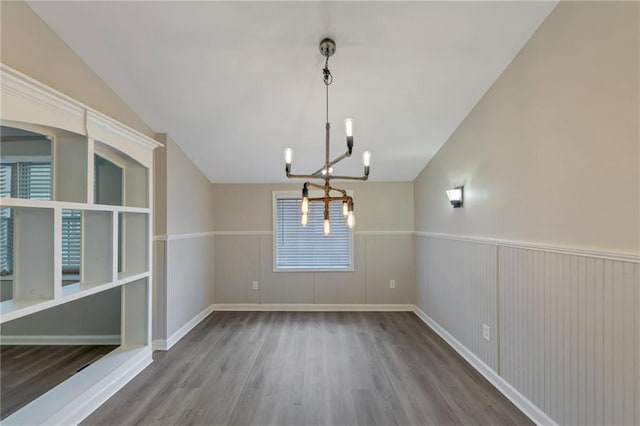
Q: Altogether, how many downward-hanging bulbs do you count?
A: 5